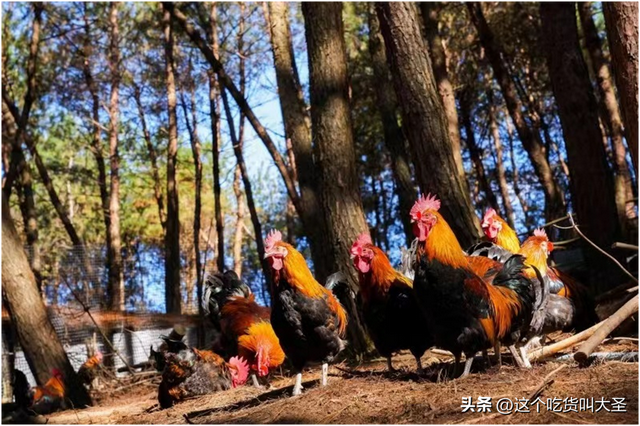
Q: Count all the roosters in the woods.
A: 9